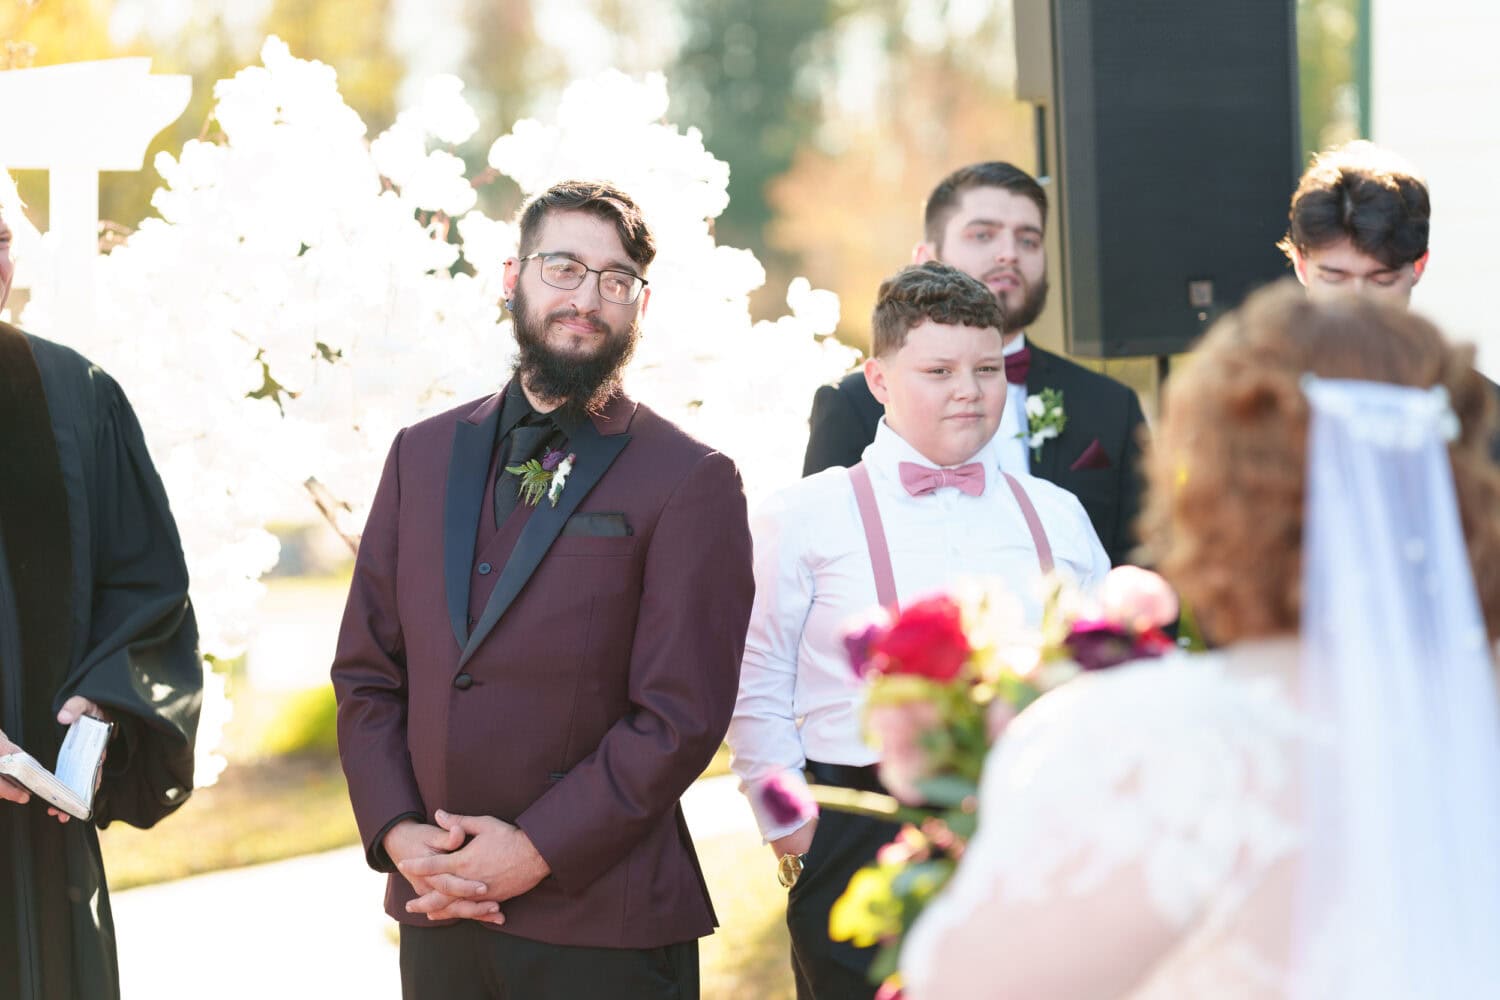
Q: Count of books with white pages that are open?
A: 1